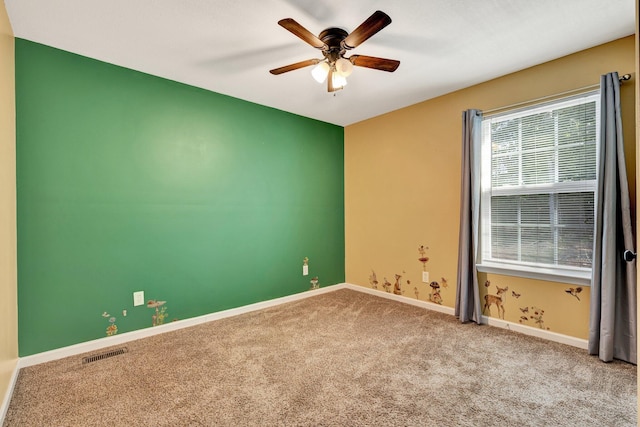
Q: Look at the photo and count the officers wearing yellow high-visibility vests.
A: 0